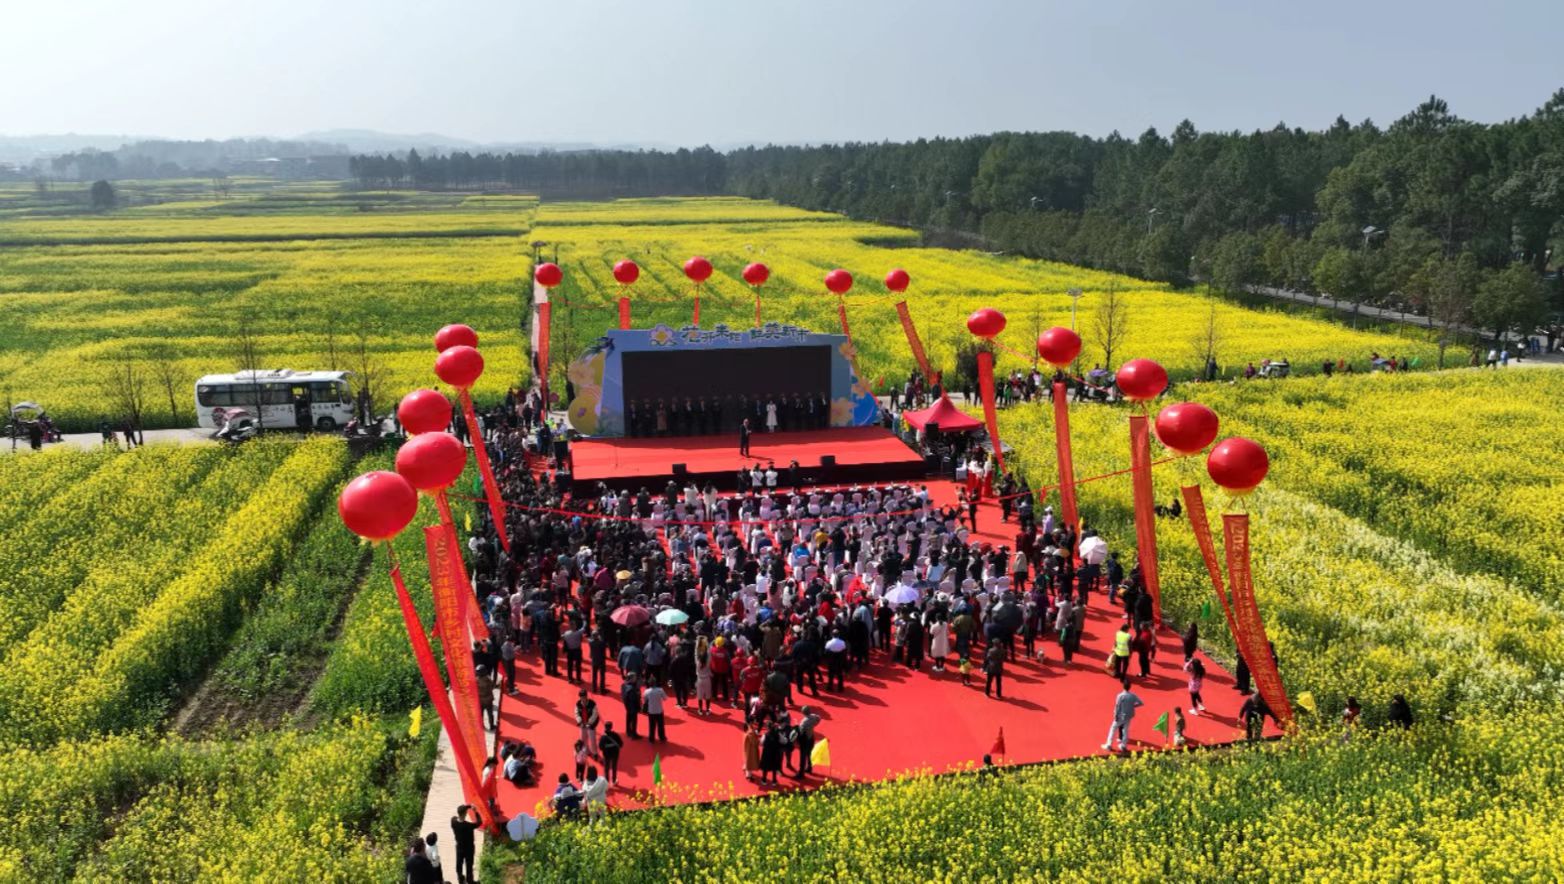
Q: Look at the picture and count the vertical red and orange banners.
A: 15